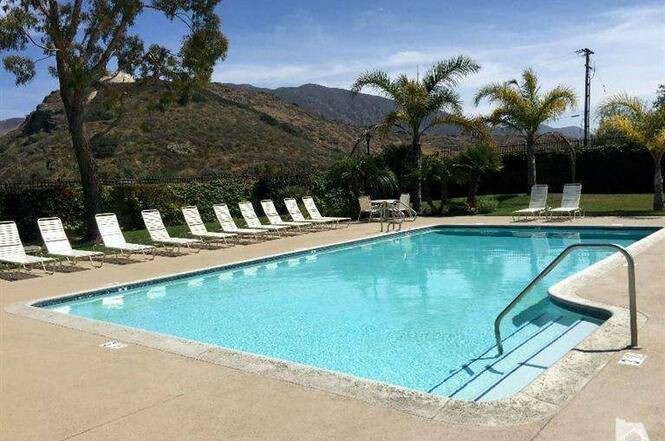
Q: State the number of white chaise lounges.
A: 12